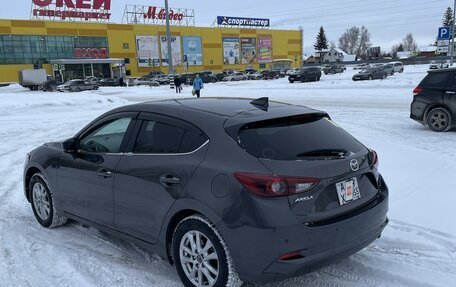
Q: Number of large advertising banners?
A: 6